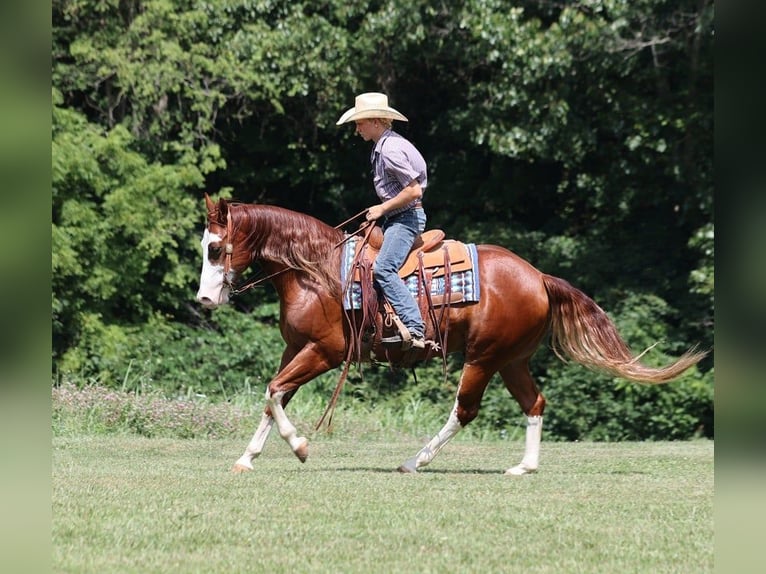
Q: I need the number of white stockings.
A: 4